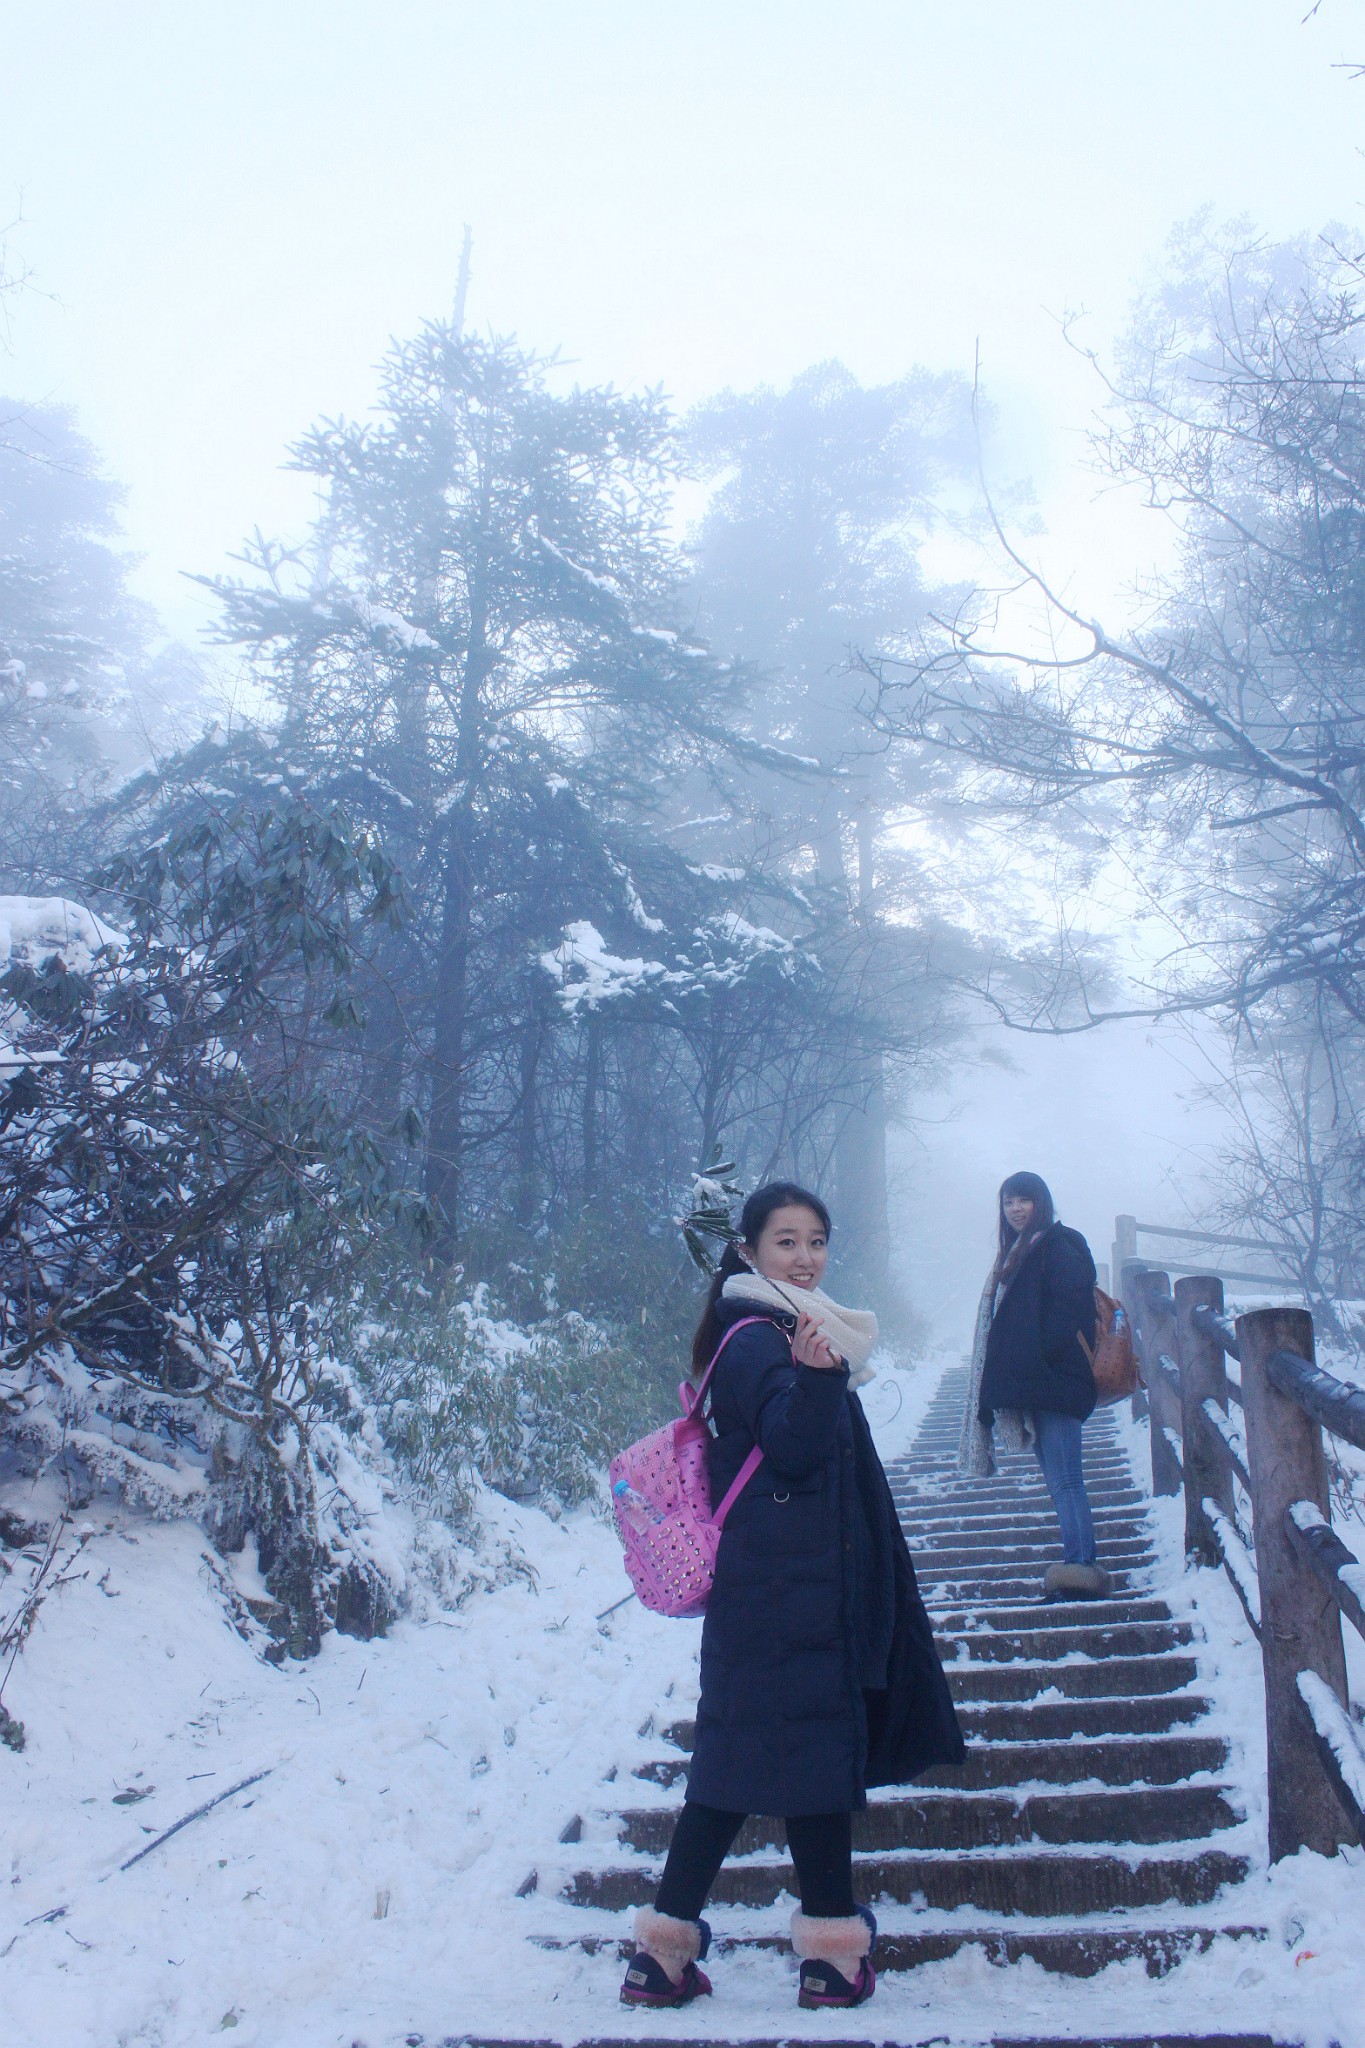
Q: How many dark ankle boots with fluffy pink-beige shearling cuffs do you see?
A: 2